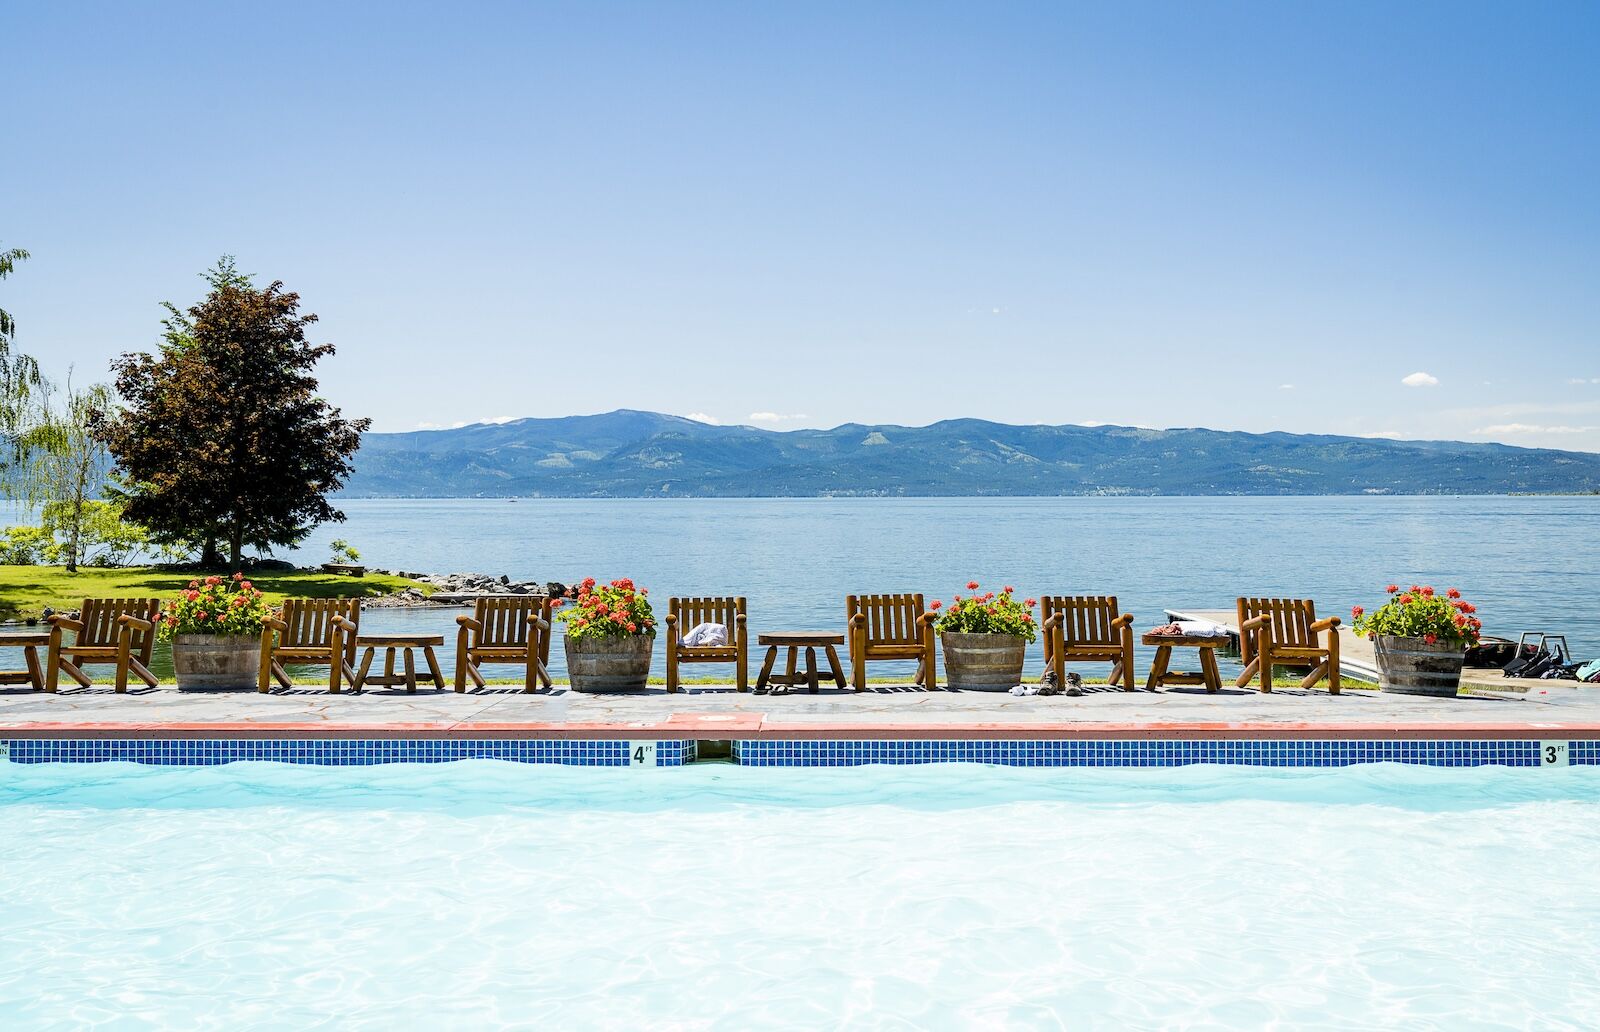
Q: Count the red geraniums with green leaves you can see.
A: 4